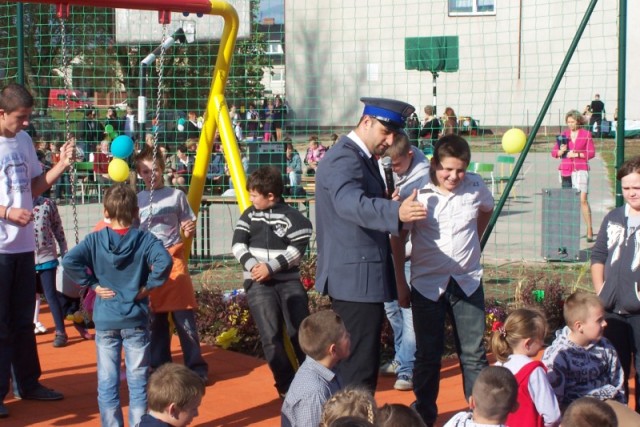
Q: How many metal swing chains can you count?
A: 2